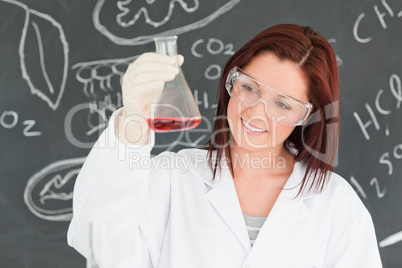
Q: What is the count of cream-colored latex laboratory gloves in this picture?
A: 1